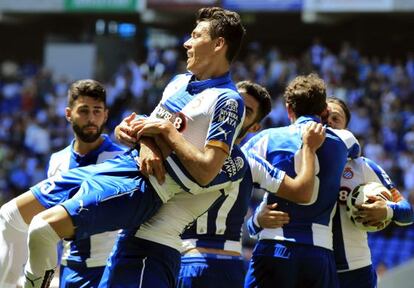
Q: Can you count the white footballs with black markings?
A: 1